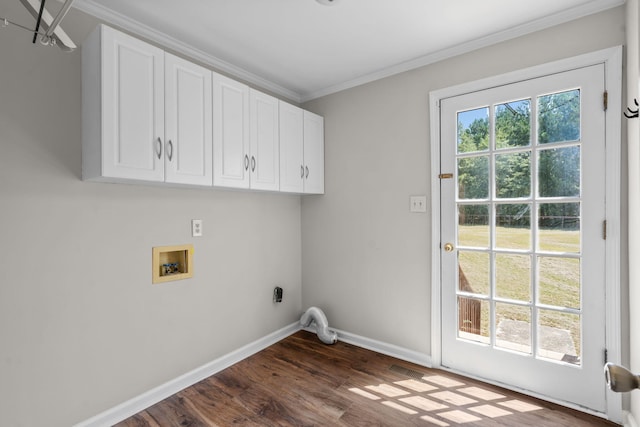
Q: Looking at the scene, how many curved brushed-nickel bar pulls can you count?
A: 6